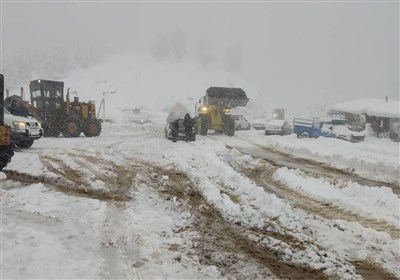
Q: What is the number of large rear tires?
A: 2